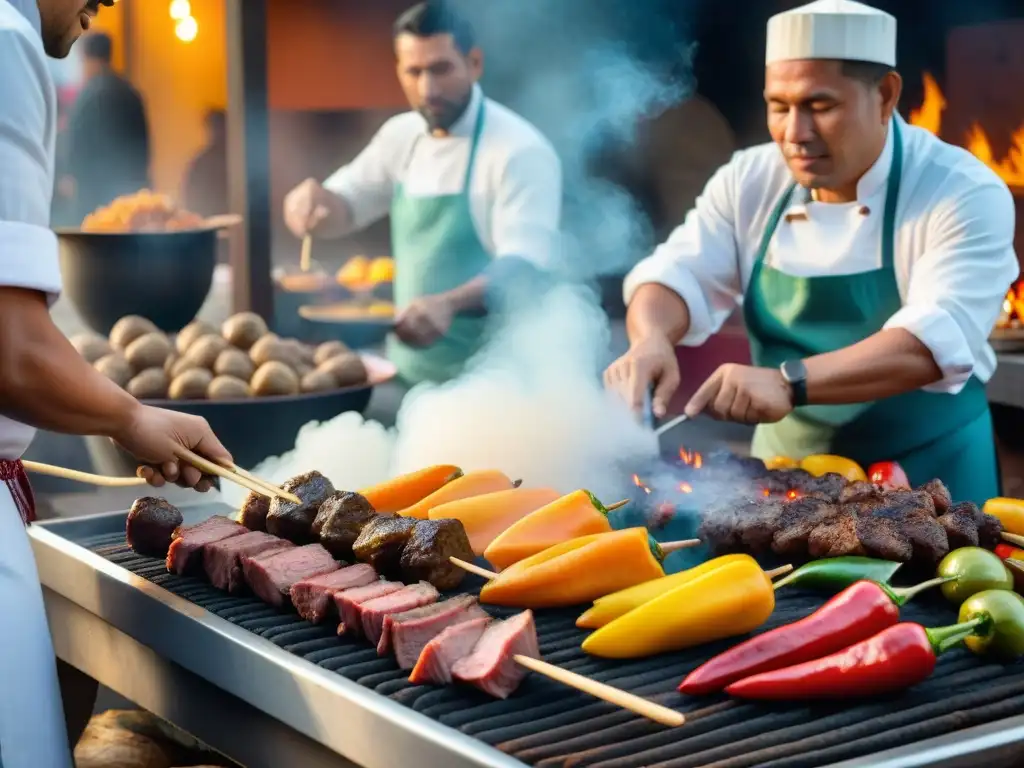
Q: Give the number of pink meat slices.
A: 9